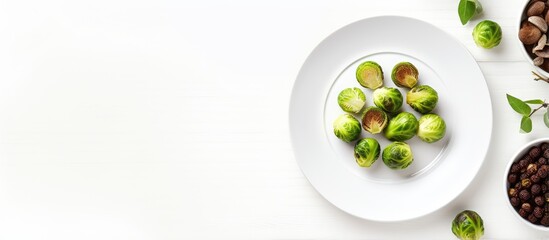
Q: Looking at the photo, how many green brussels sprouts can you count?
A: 13